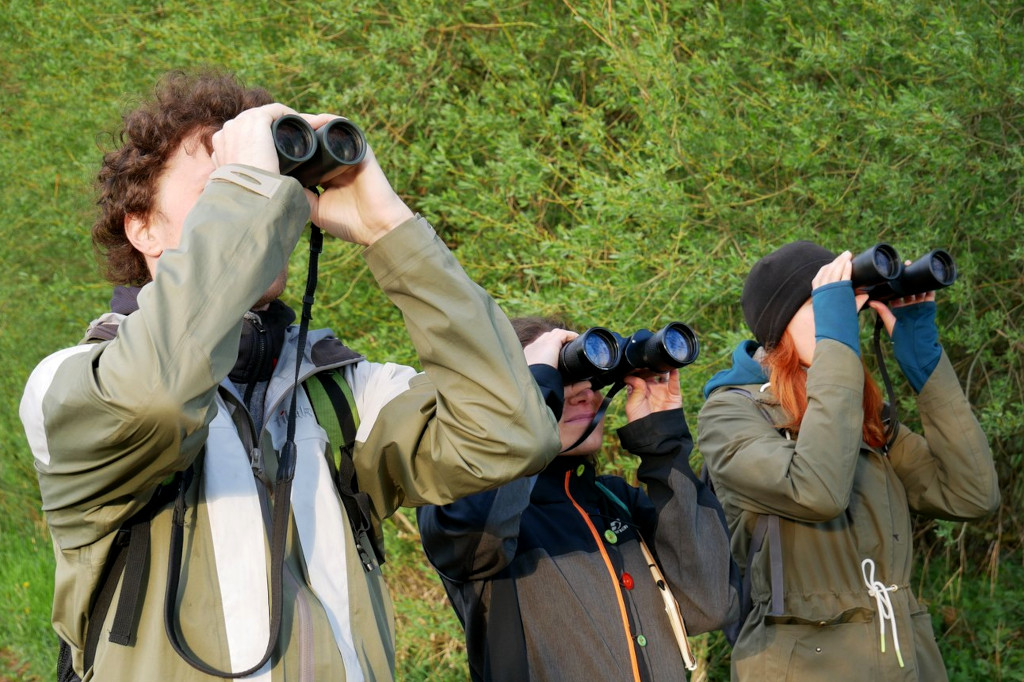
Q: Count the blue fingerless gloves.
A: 2